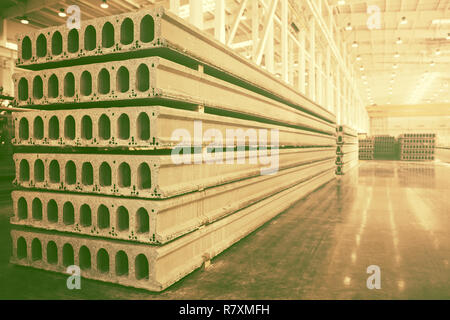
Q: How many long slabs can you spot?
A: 6